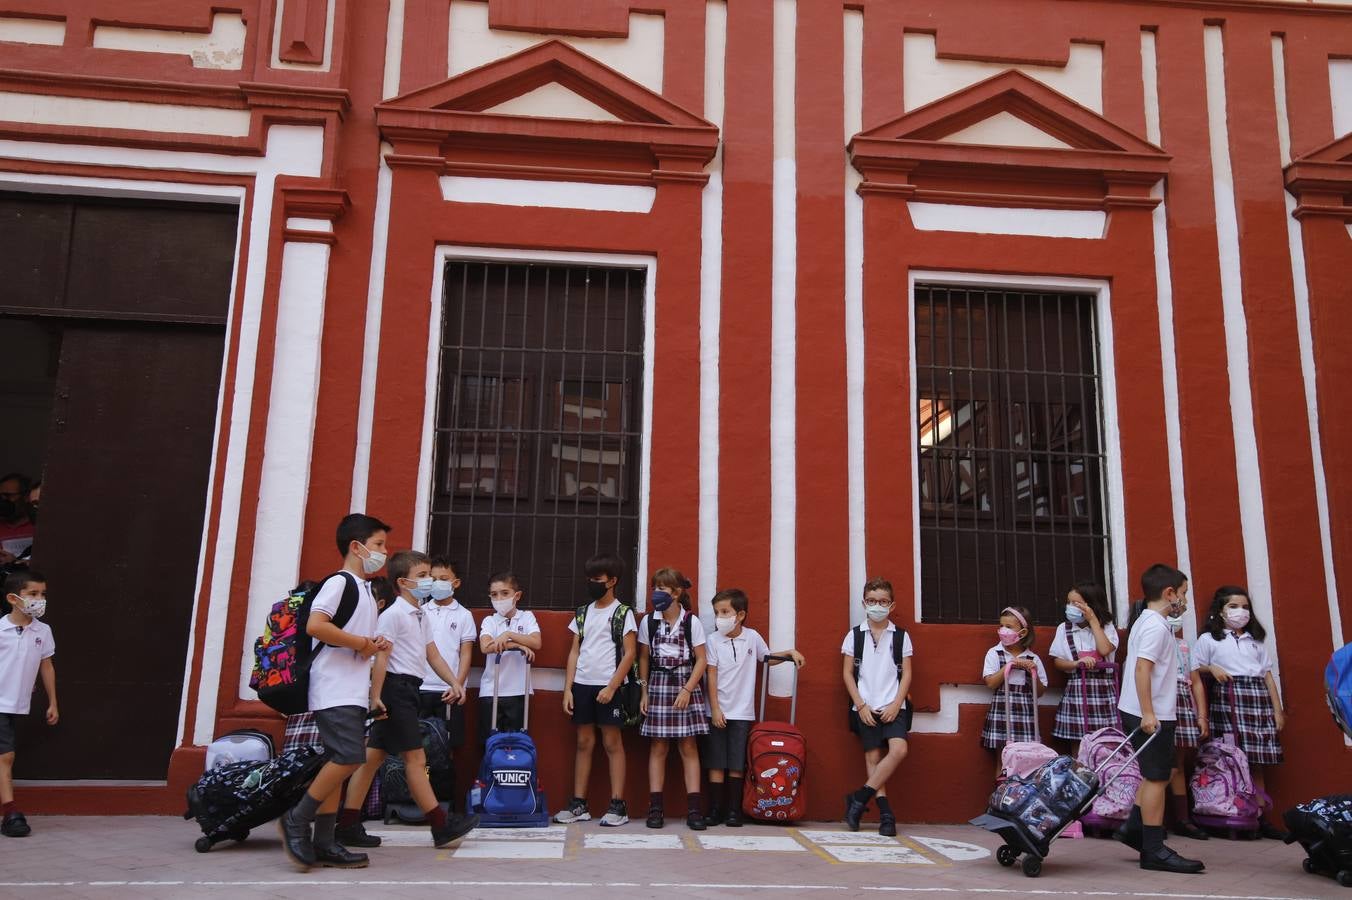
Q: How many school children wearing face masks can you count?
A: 14